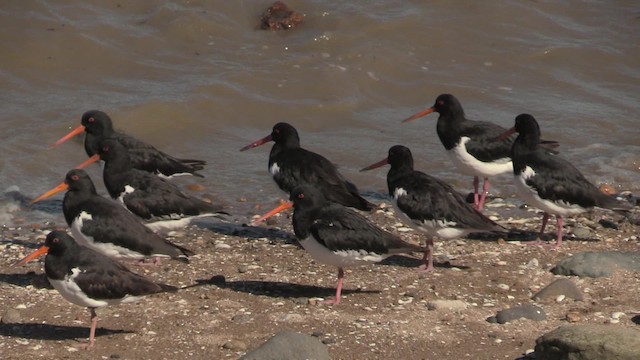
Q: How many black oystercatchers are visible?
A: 9